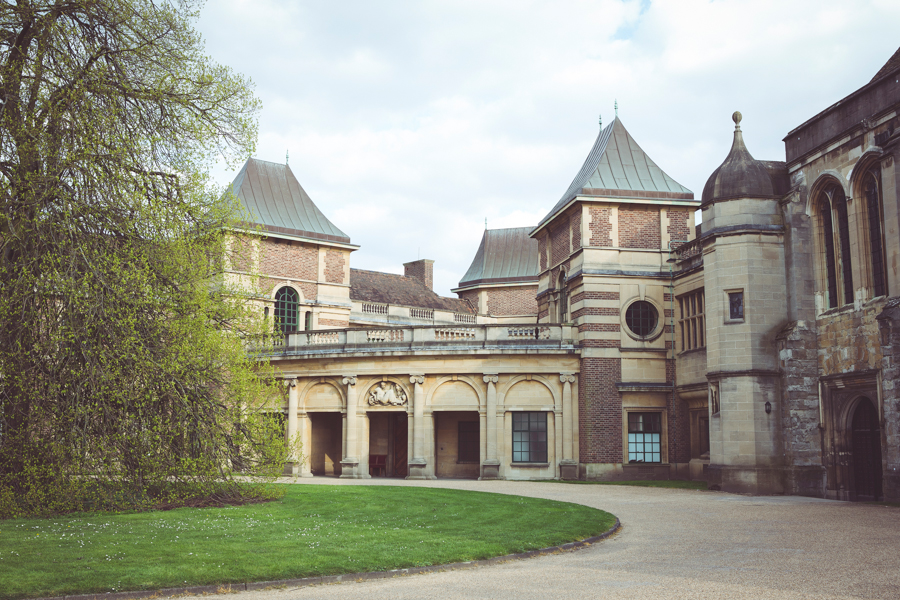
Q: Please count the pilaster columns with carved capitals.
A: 5